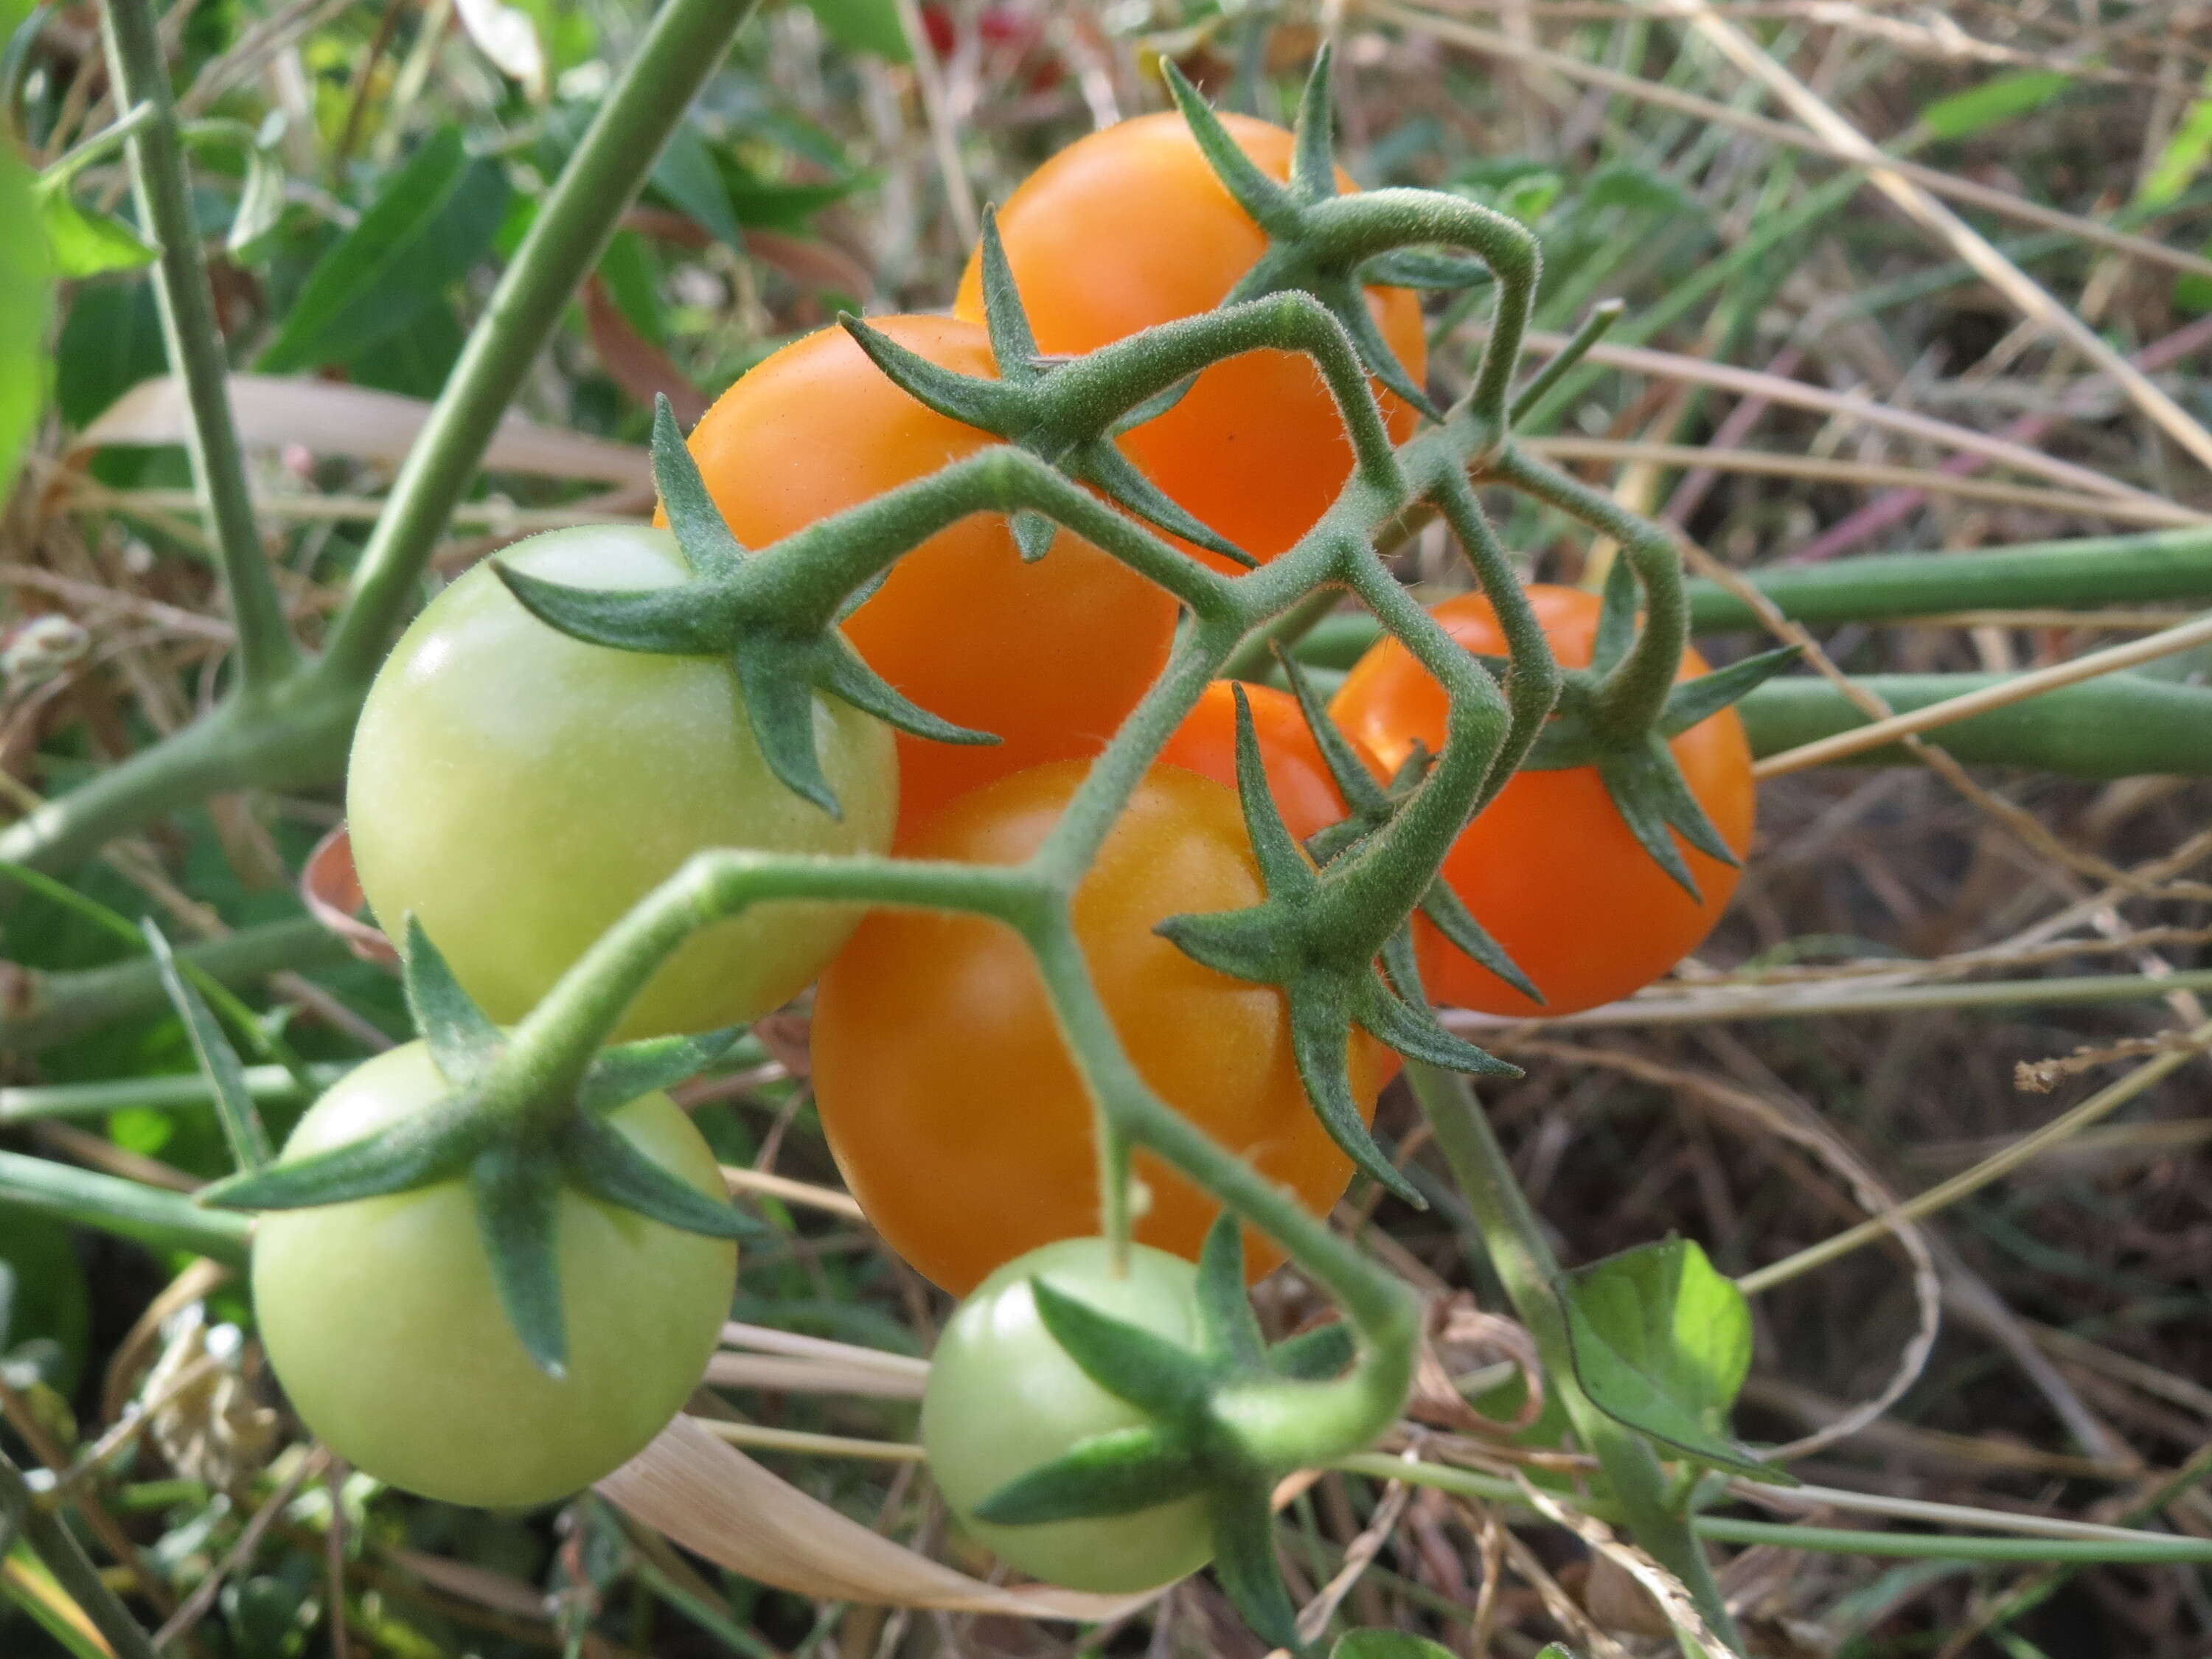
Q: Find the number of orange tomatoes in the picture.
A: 5